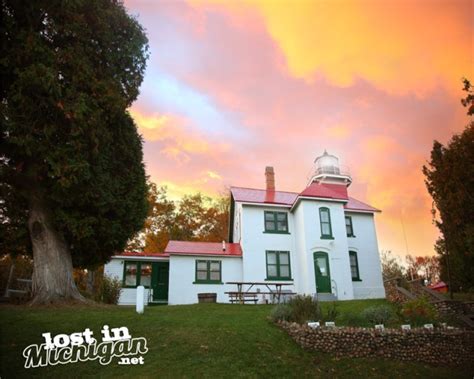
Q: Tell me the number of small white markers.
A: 5